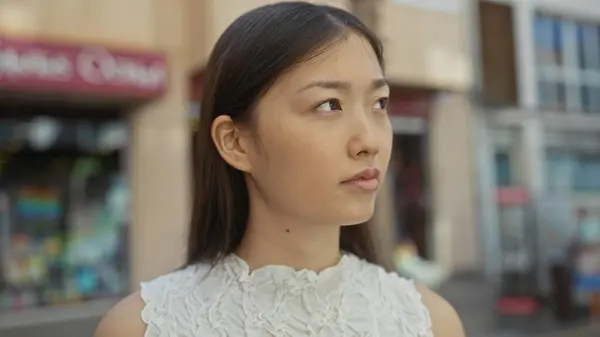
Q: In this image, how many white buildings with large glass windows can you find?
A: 1